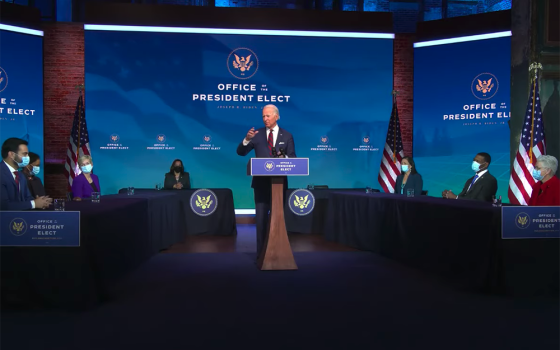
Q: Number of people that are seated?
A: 7